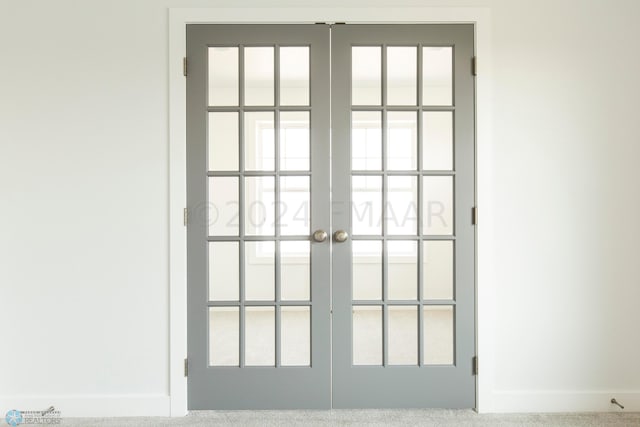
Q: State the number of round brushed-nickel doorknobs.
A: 2